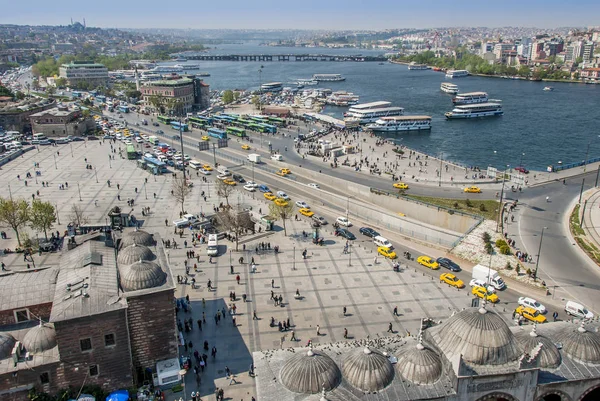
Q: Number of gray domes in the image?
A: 11